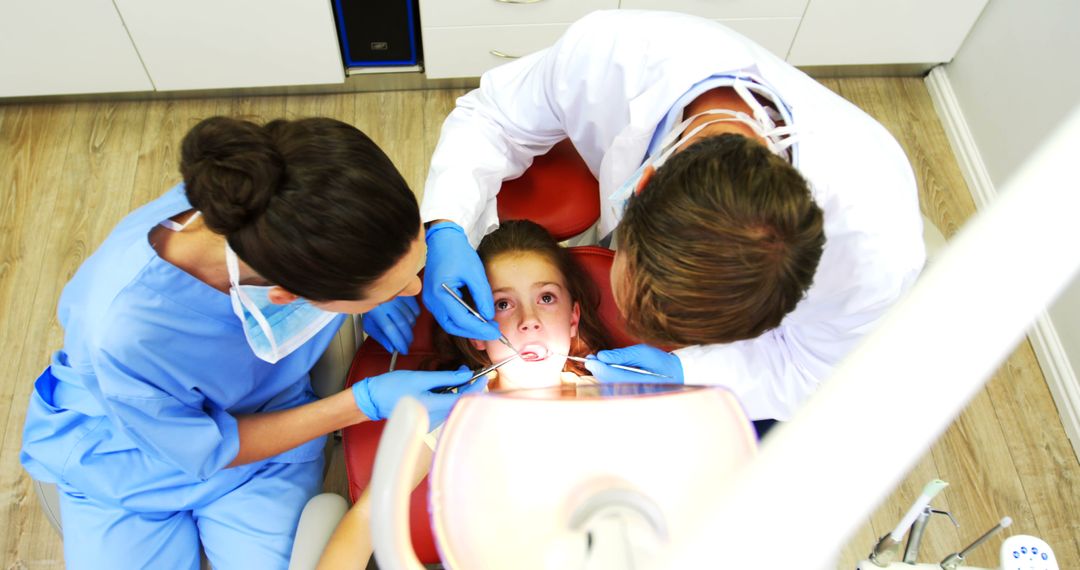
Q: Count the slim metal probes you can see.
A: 3